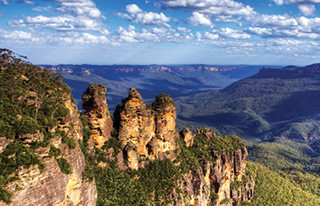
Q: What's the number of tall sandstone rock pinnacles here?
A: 3